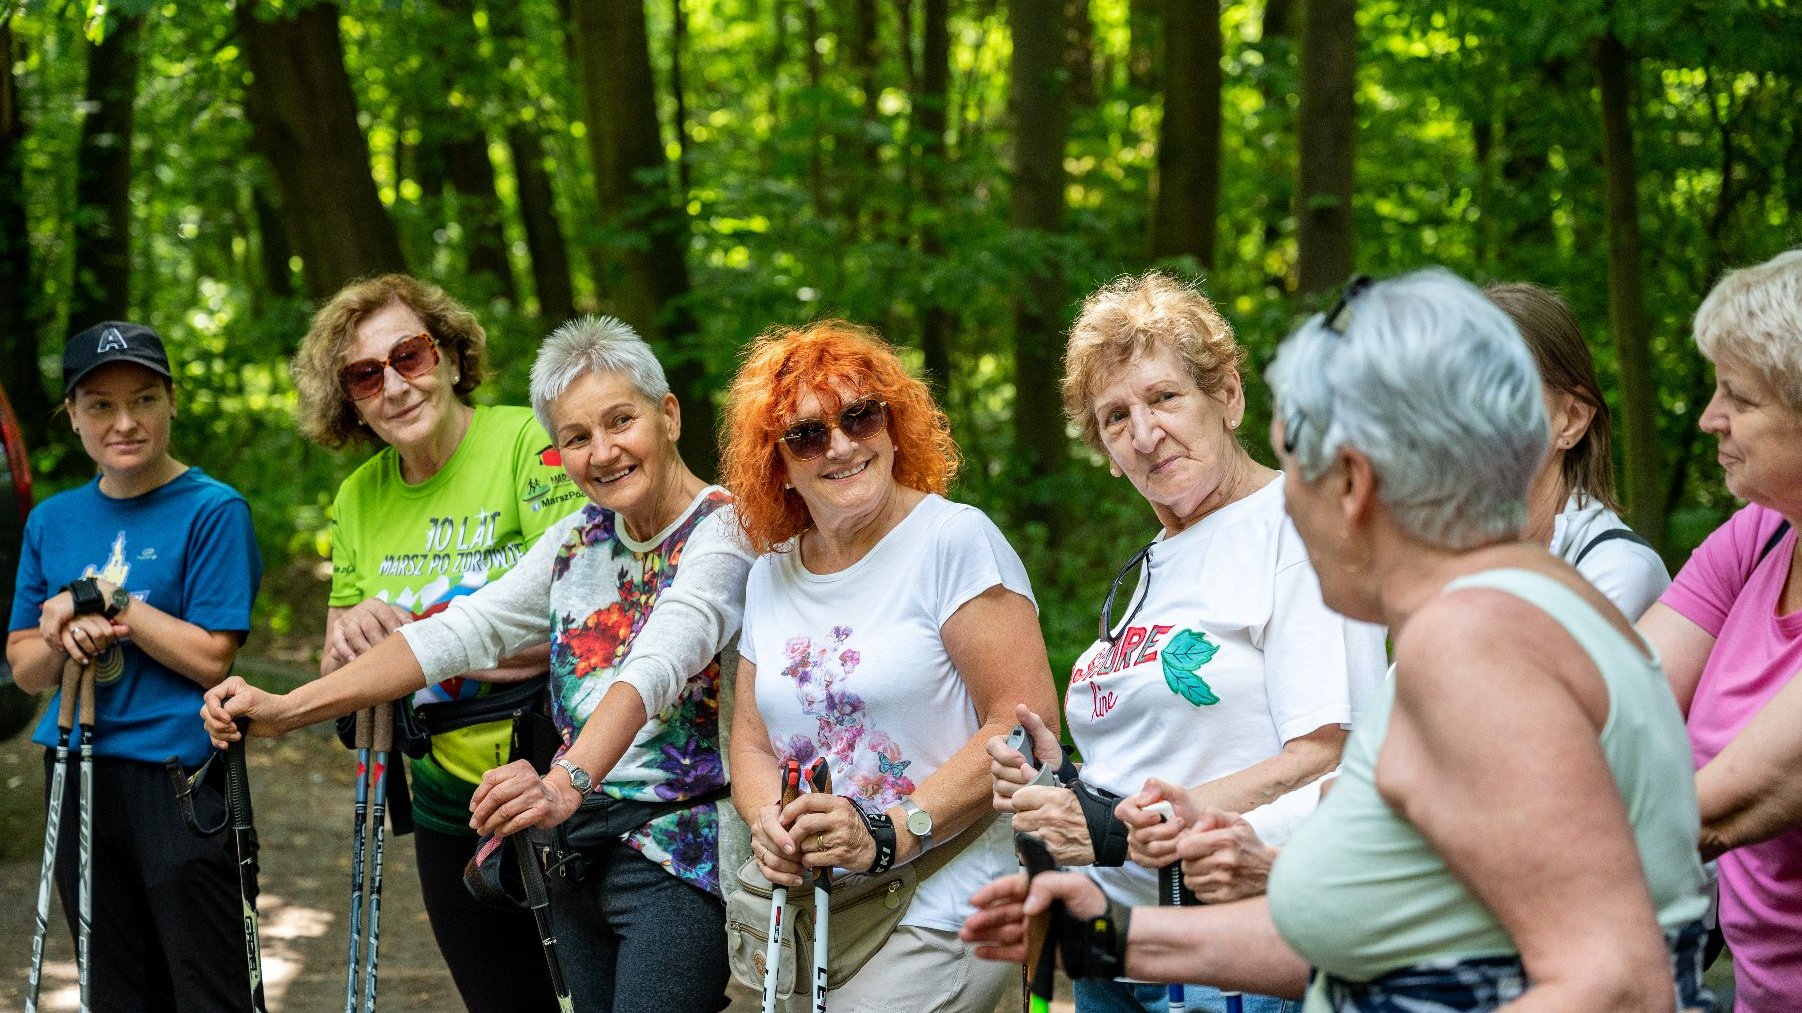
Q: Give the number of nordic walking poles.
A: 13